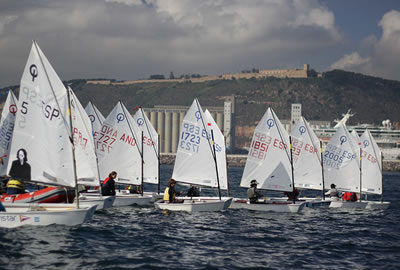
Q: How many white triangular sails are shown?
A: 13